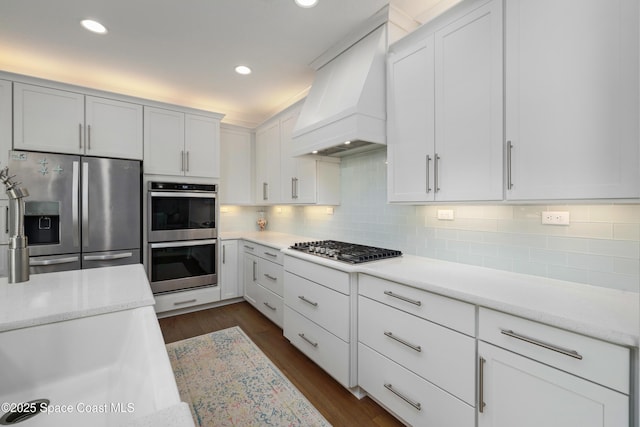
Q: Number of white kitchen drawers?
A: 11